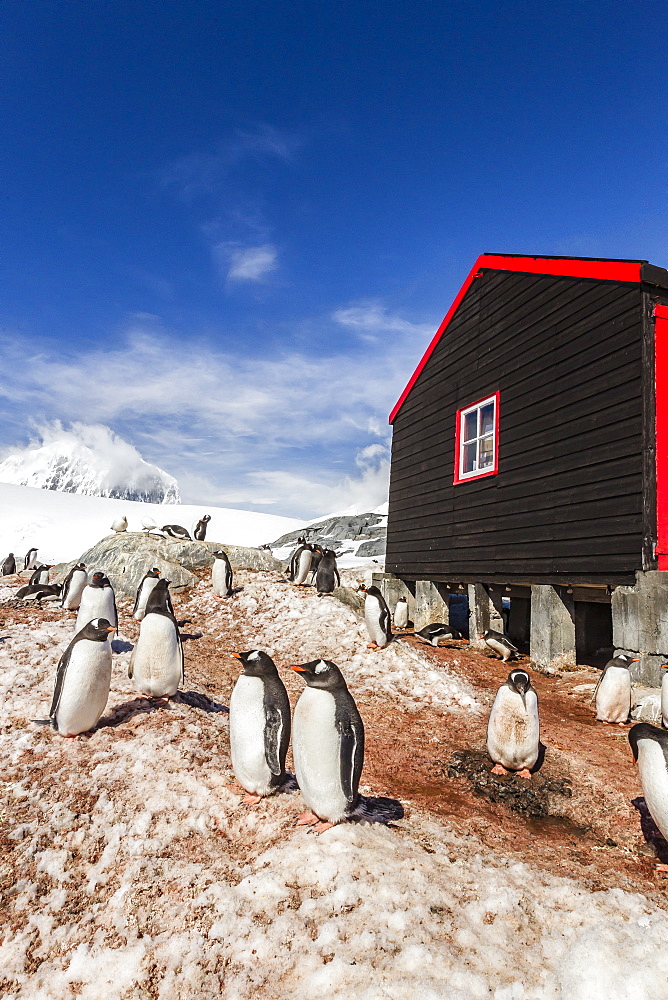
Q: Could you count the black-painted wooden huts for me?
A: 1